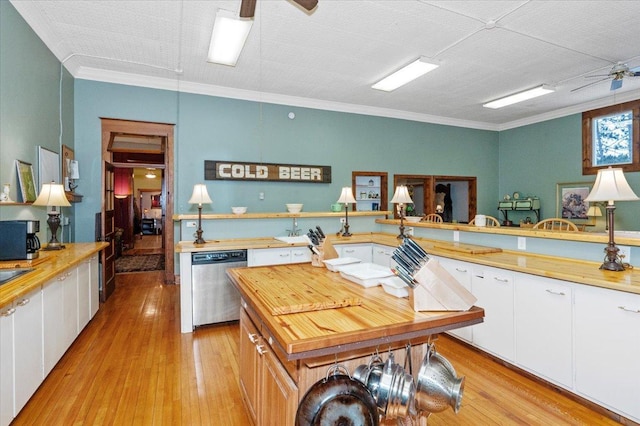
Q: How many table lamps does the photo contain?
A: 5